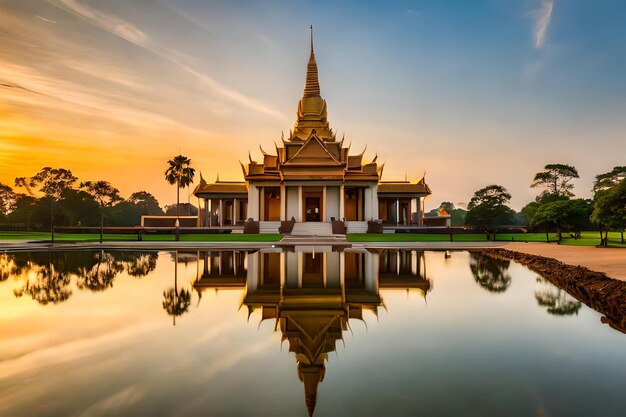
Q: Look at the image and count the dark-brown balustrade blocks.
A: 4